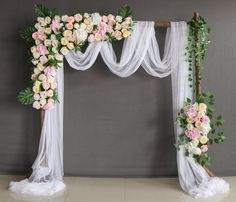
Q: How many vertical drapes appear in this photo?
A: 2